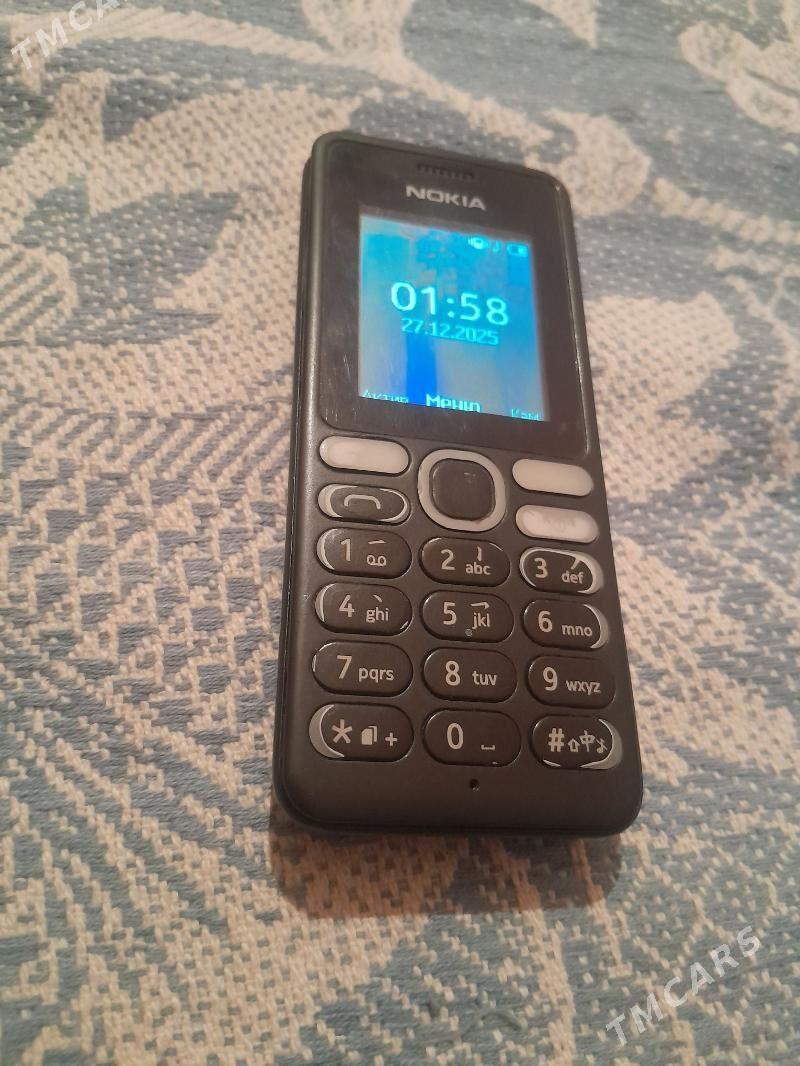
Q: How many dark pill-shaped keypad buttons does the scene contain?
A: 13